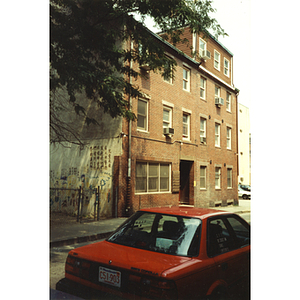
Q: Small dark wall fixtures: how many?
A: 4